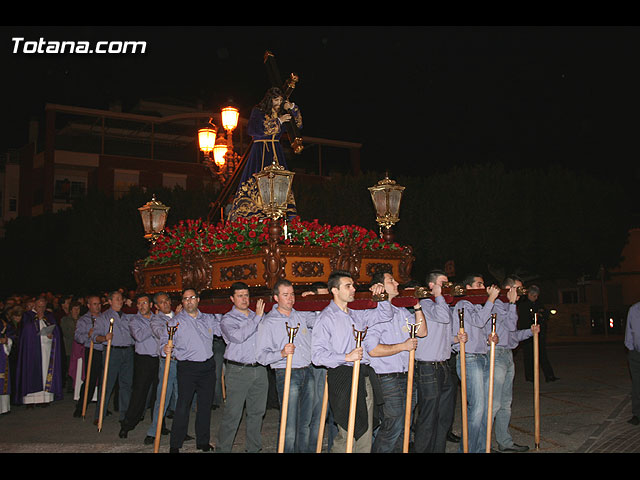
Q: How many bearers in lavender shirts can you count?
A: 12